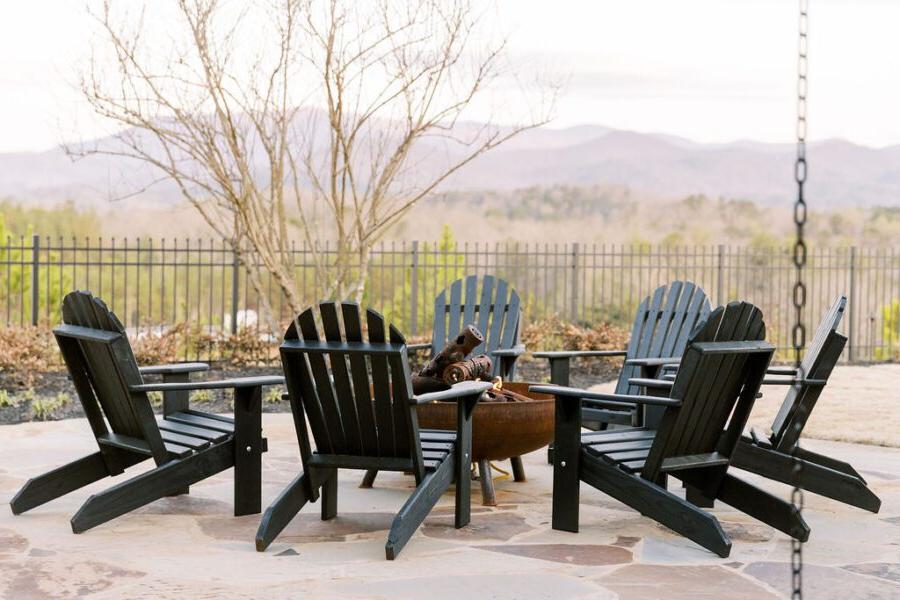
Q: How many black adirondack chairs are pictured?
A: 6